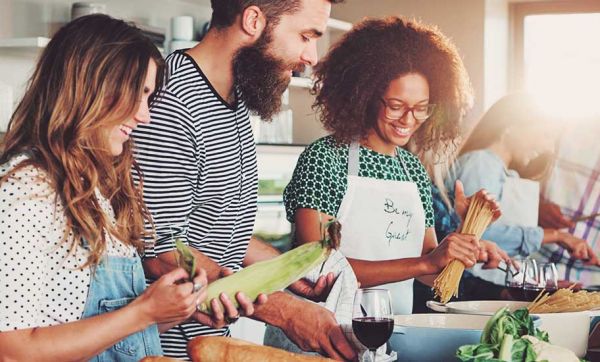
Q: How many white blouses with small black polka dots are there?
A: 1